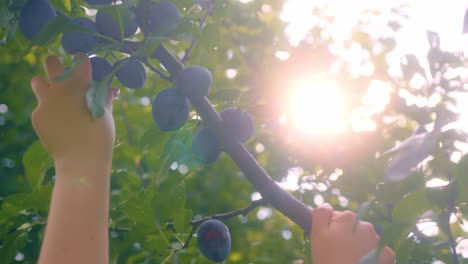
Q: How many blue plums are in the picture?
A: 11